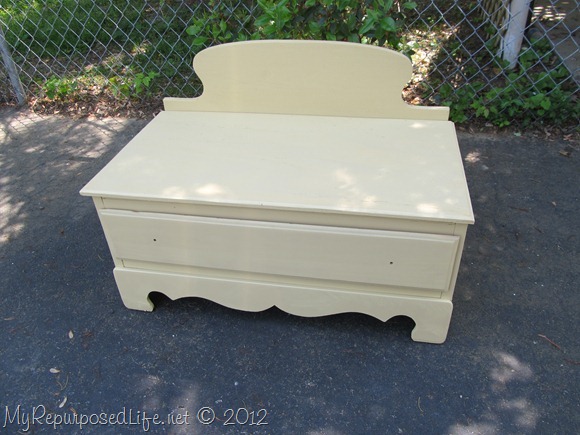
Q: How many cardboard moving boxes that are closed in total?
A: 0